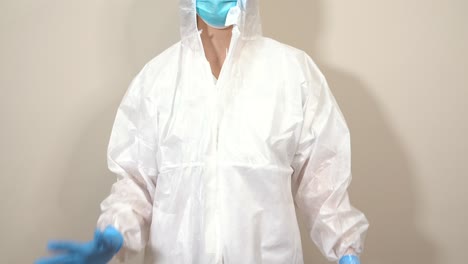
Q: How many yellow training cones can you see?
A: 0